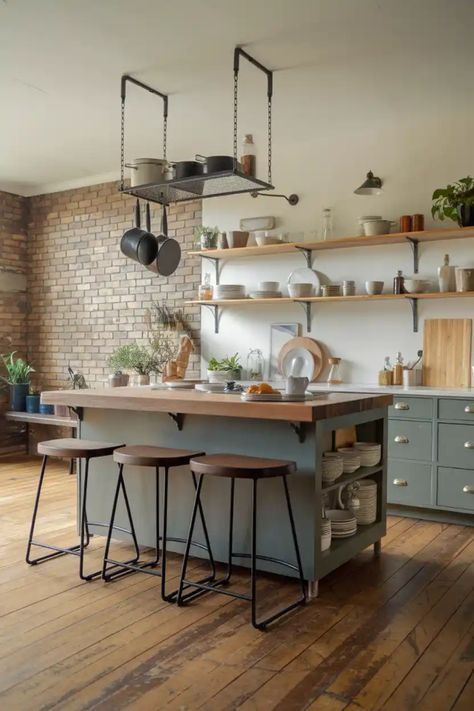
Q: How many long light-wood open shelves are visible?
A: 2